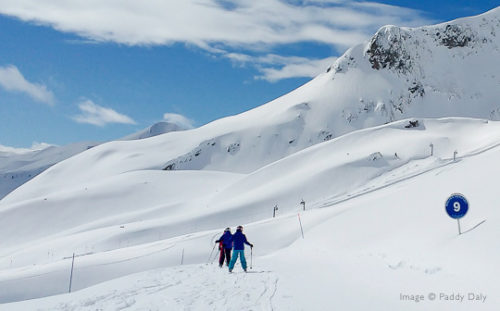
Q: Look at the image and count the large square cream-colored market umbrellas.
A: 0